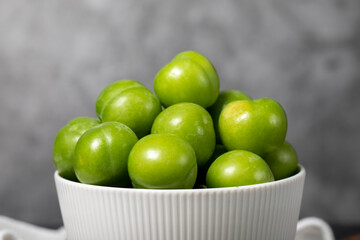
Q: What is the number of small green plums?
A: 10